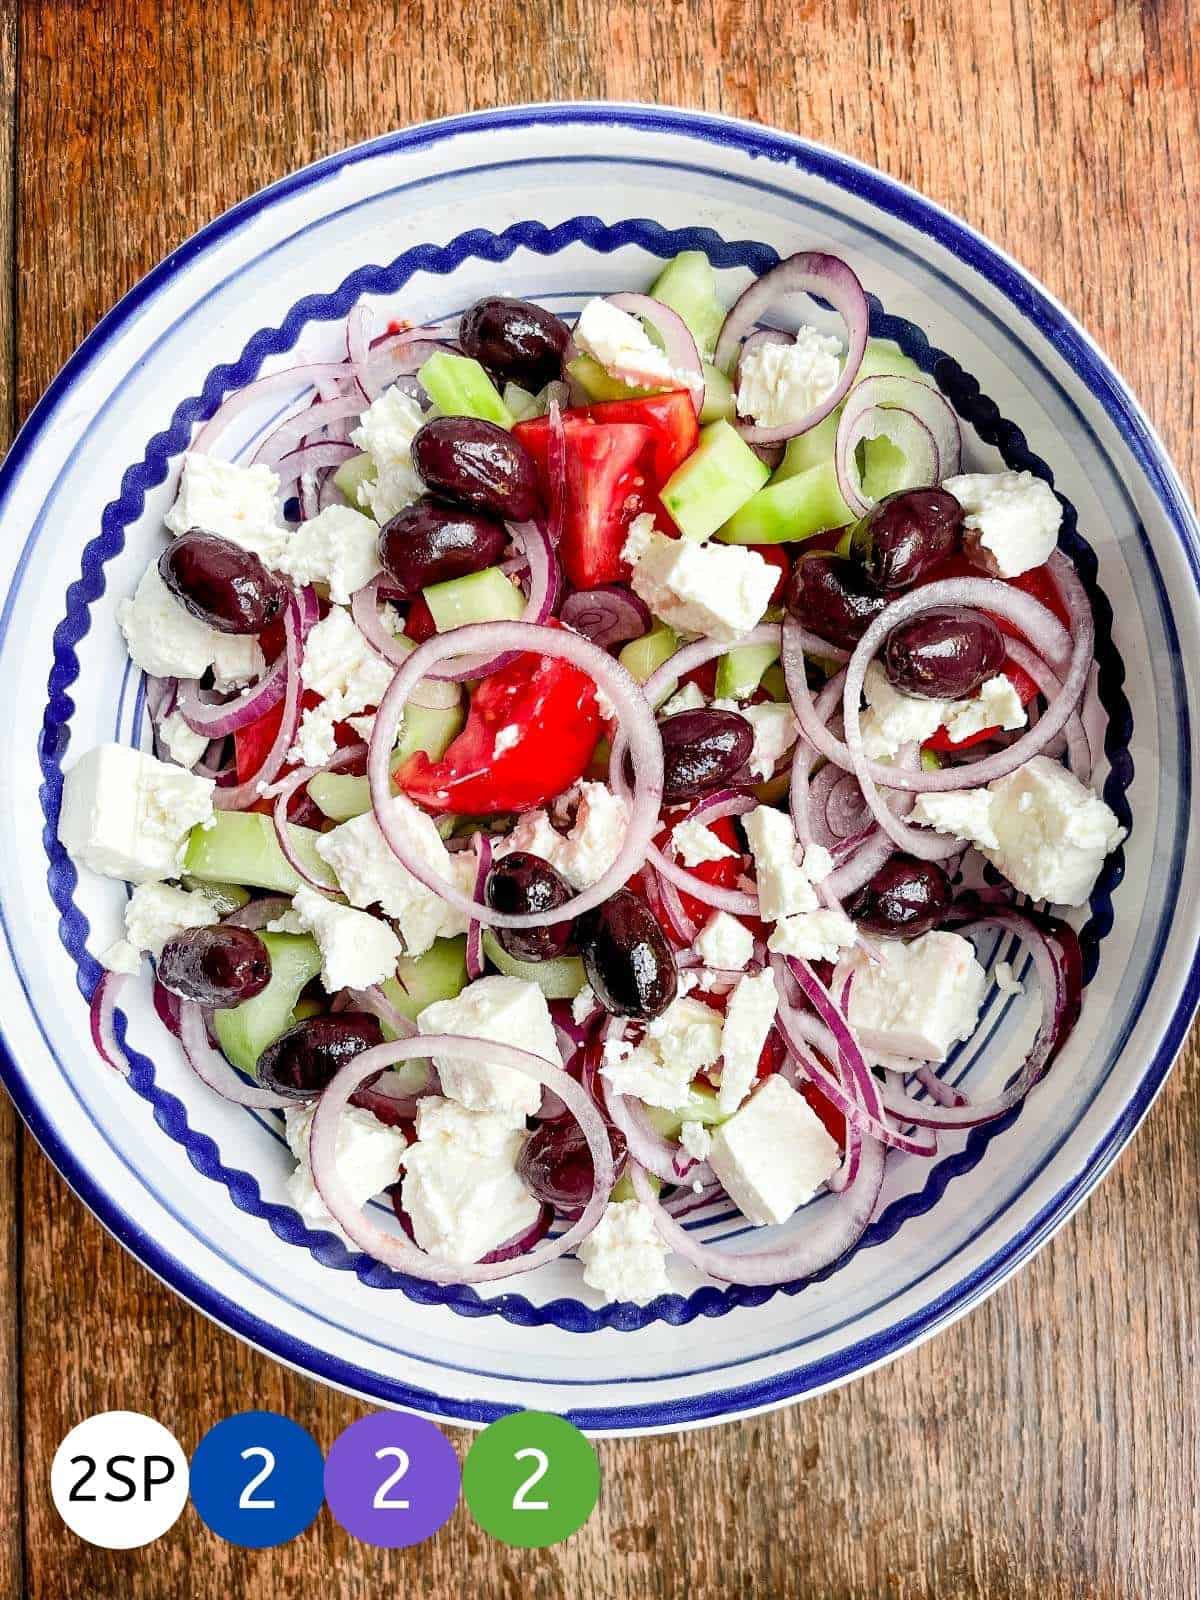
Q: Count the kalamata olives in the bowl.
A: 14